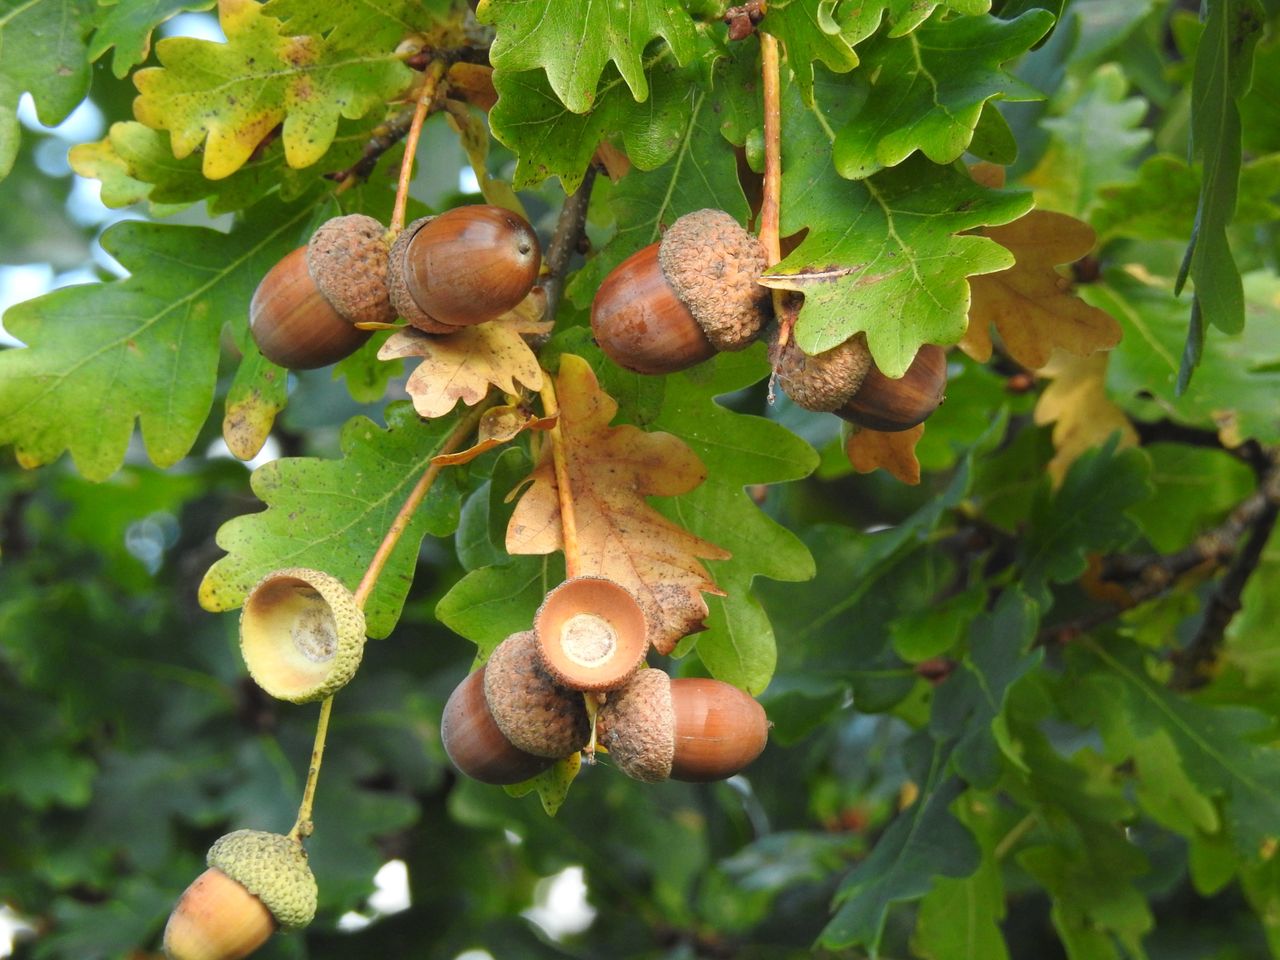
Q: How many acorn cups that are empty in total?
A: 2